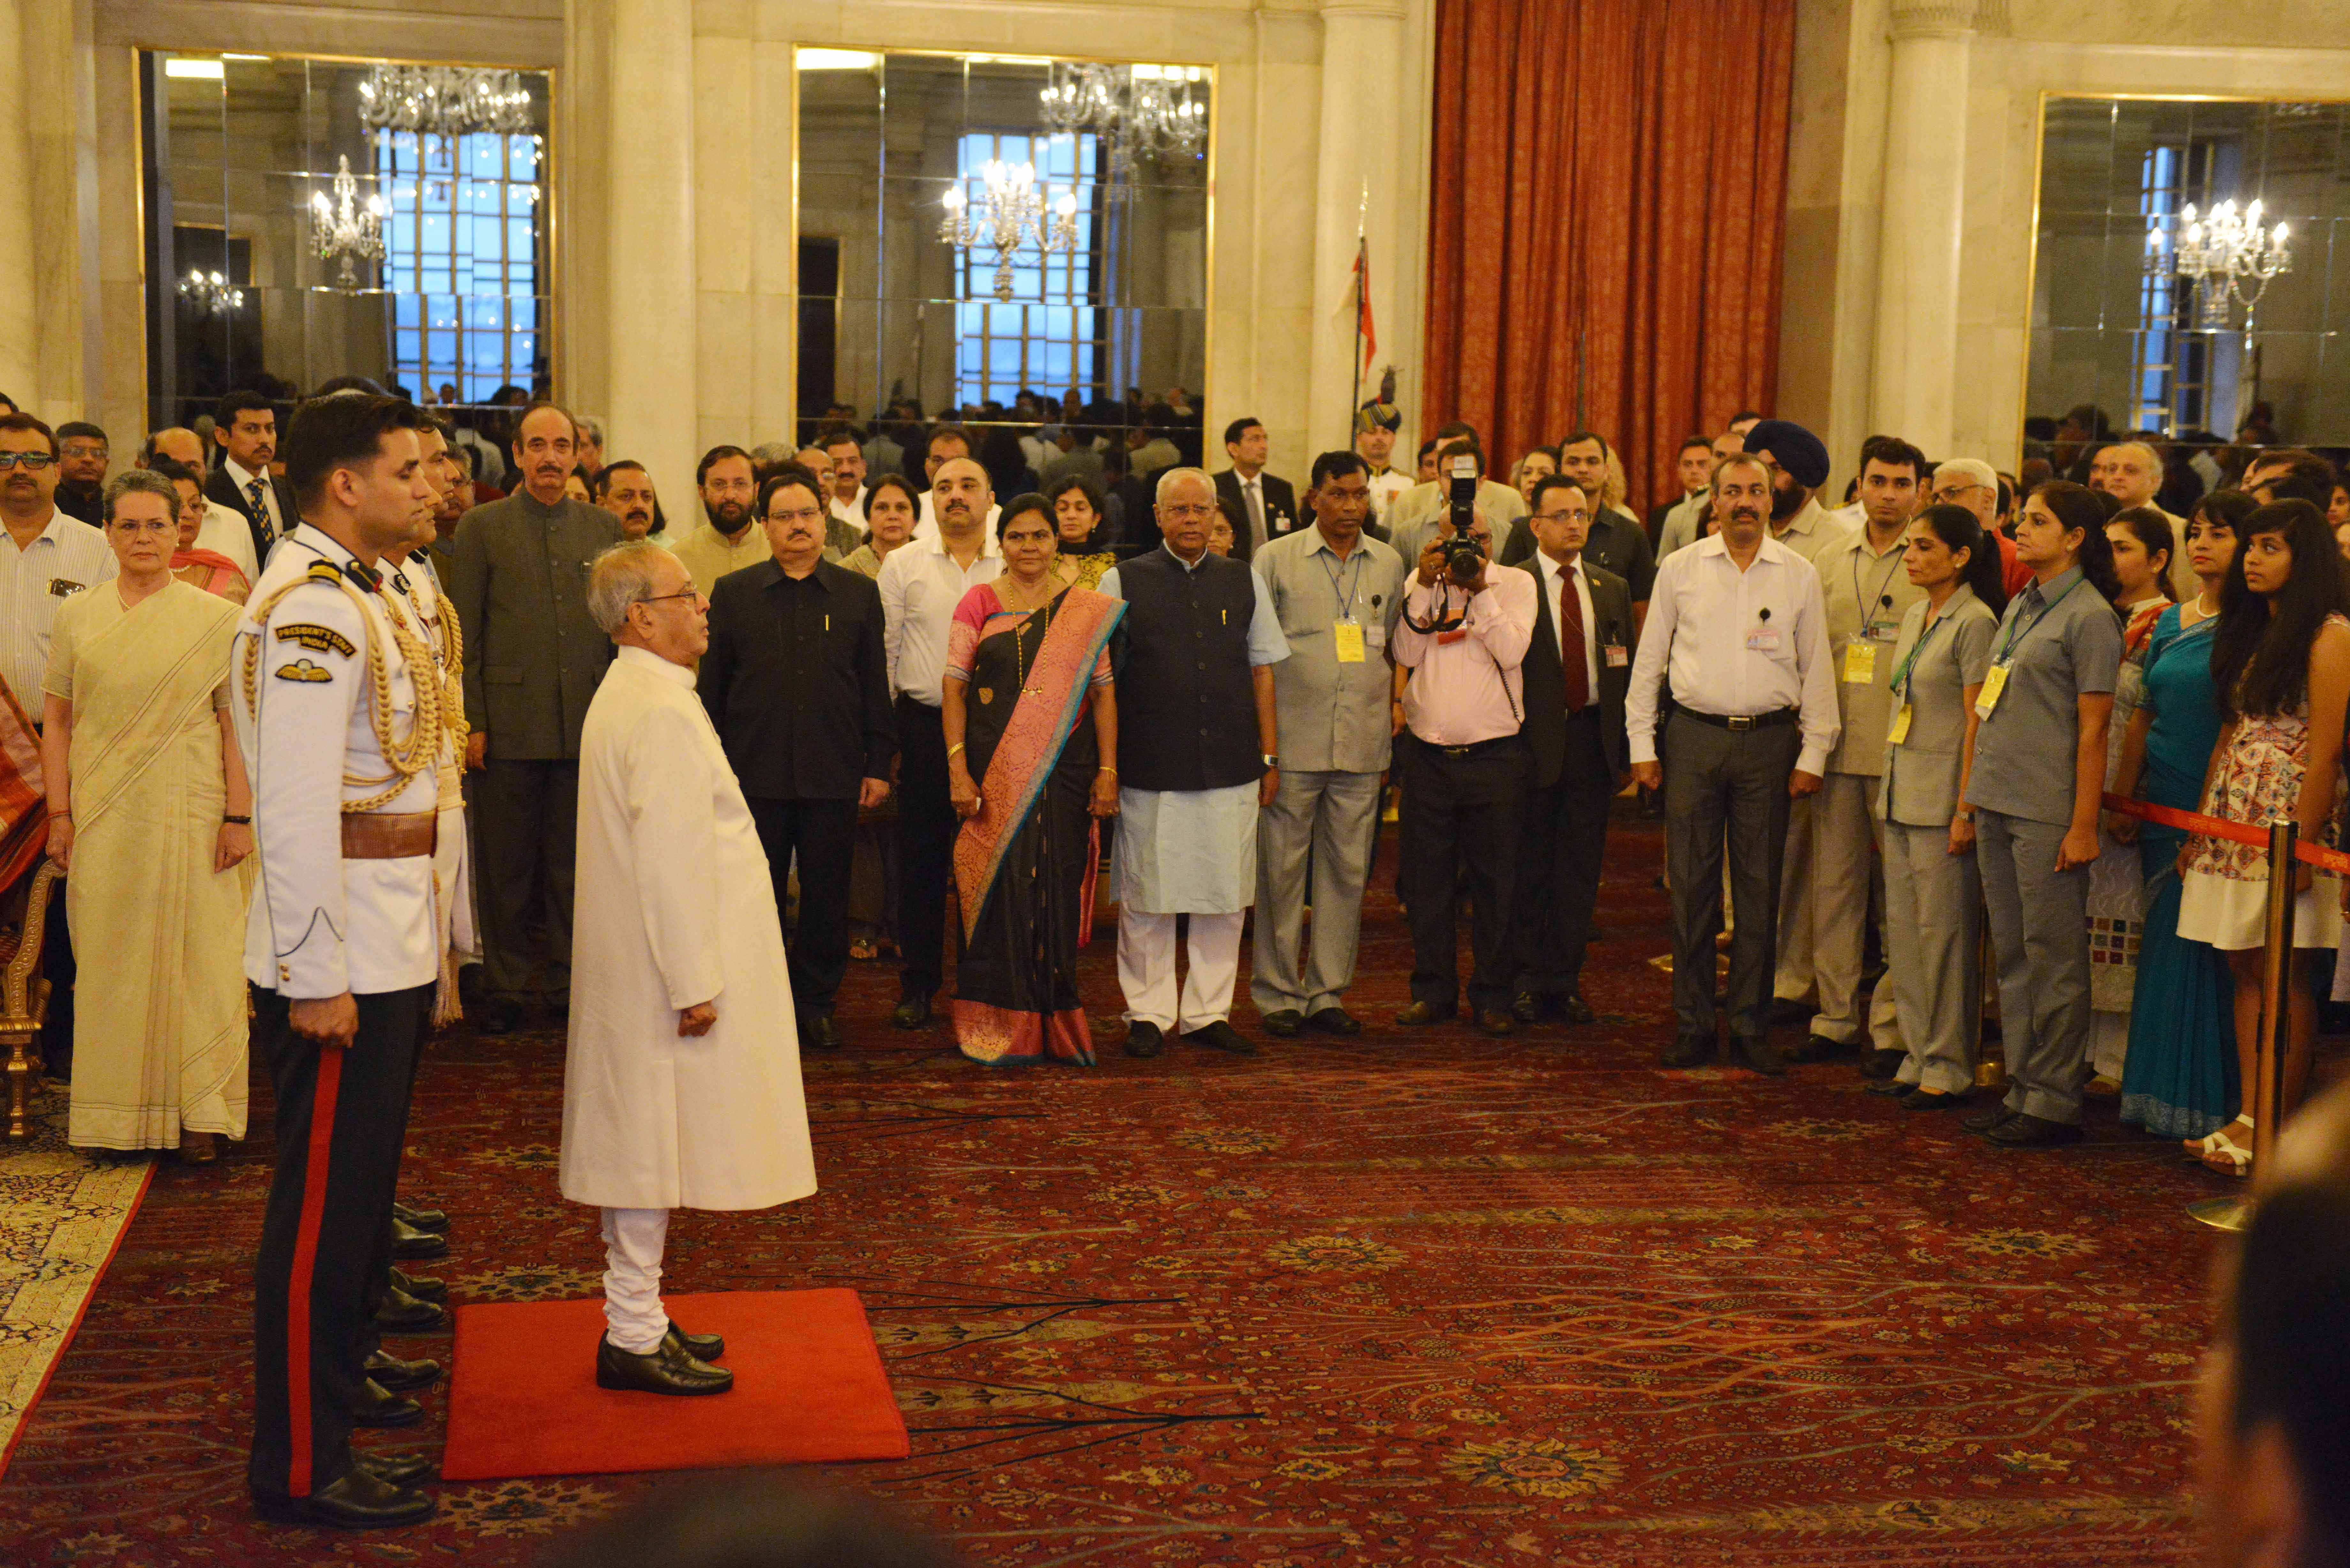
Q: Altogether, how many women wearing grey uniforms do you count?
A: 2